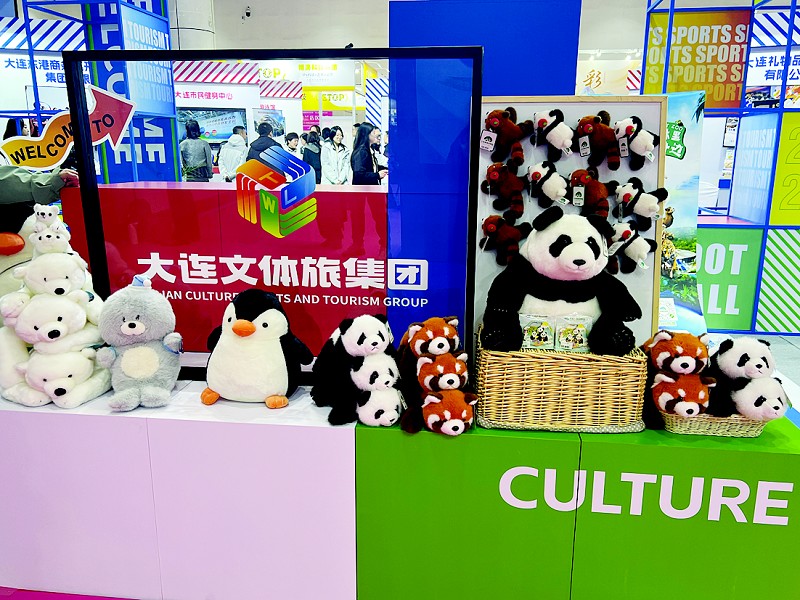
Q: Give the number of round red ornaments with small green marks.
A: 10